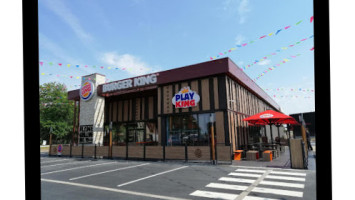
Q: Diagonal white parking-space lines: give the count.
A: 5